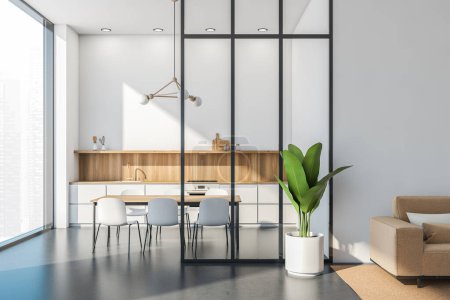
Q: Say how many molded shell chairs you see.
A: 6